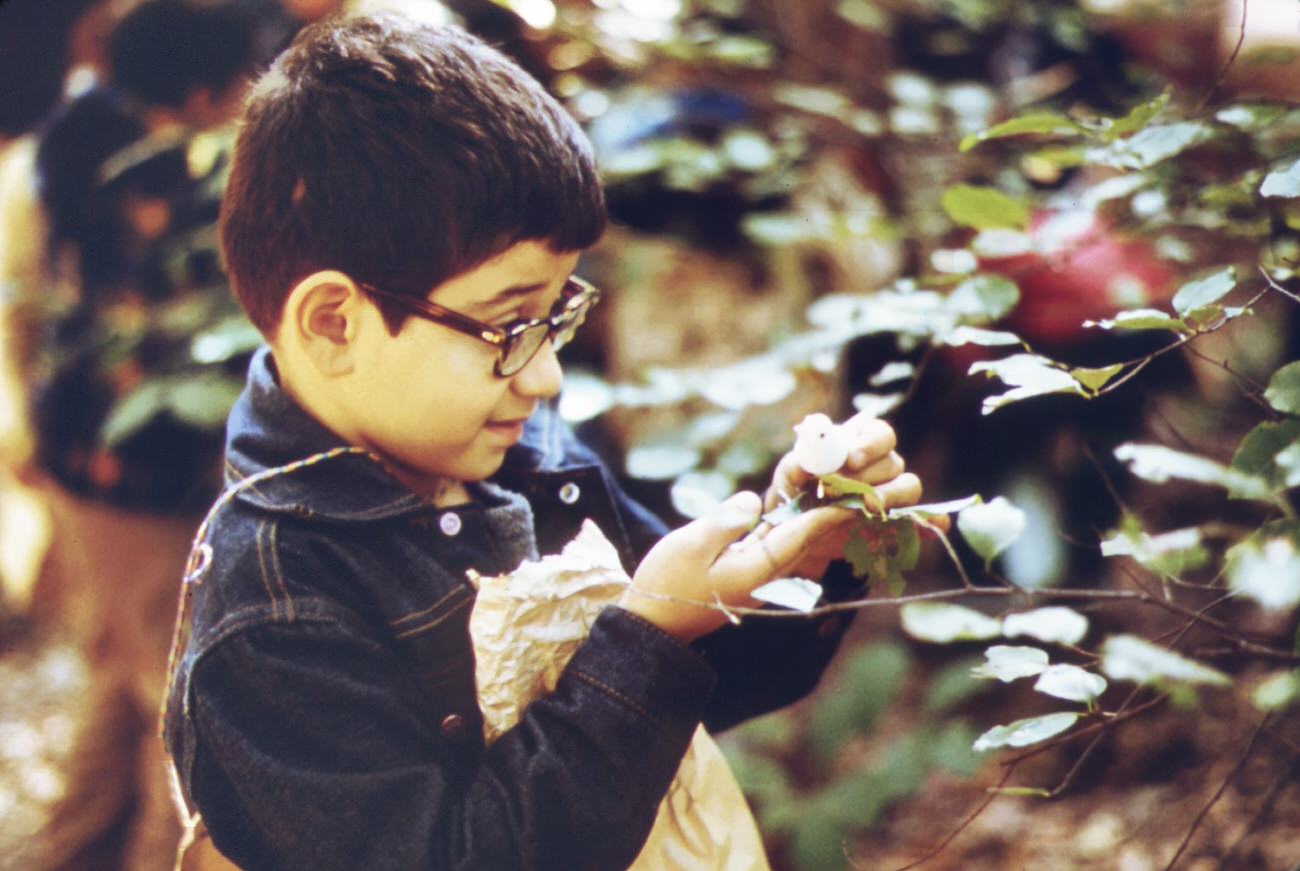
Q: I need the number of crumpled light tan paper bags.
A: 1